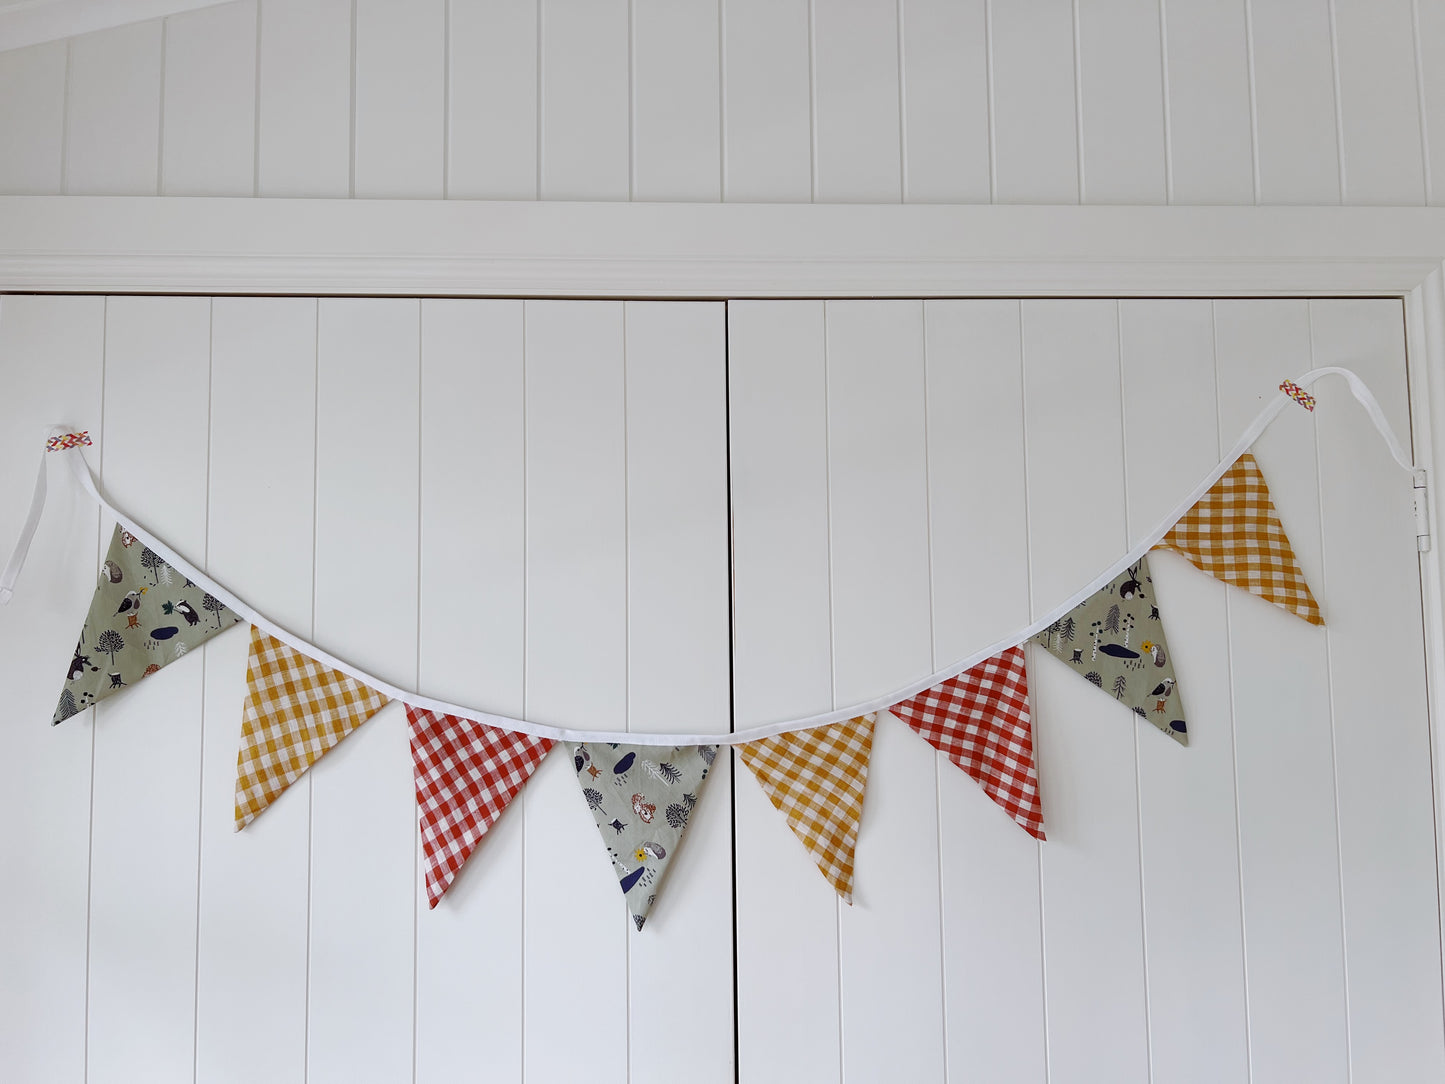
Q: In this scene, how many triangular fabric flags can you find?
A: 8